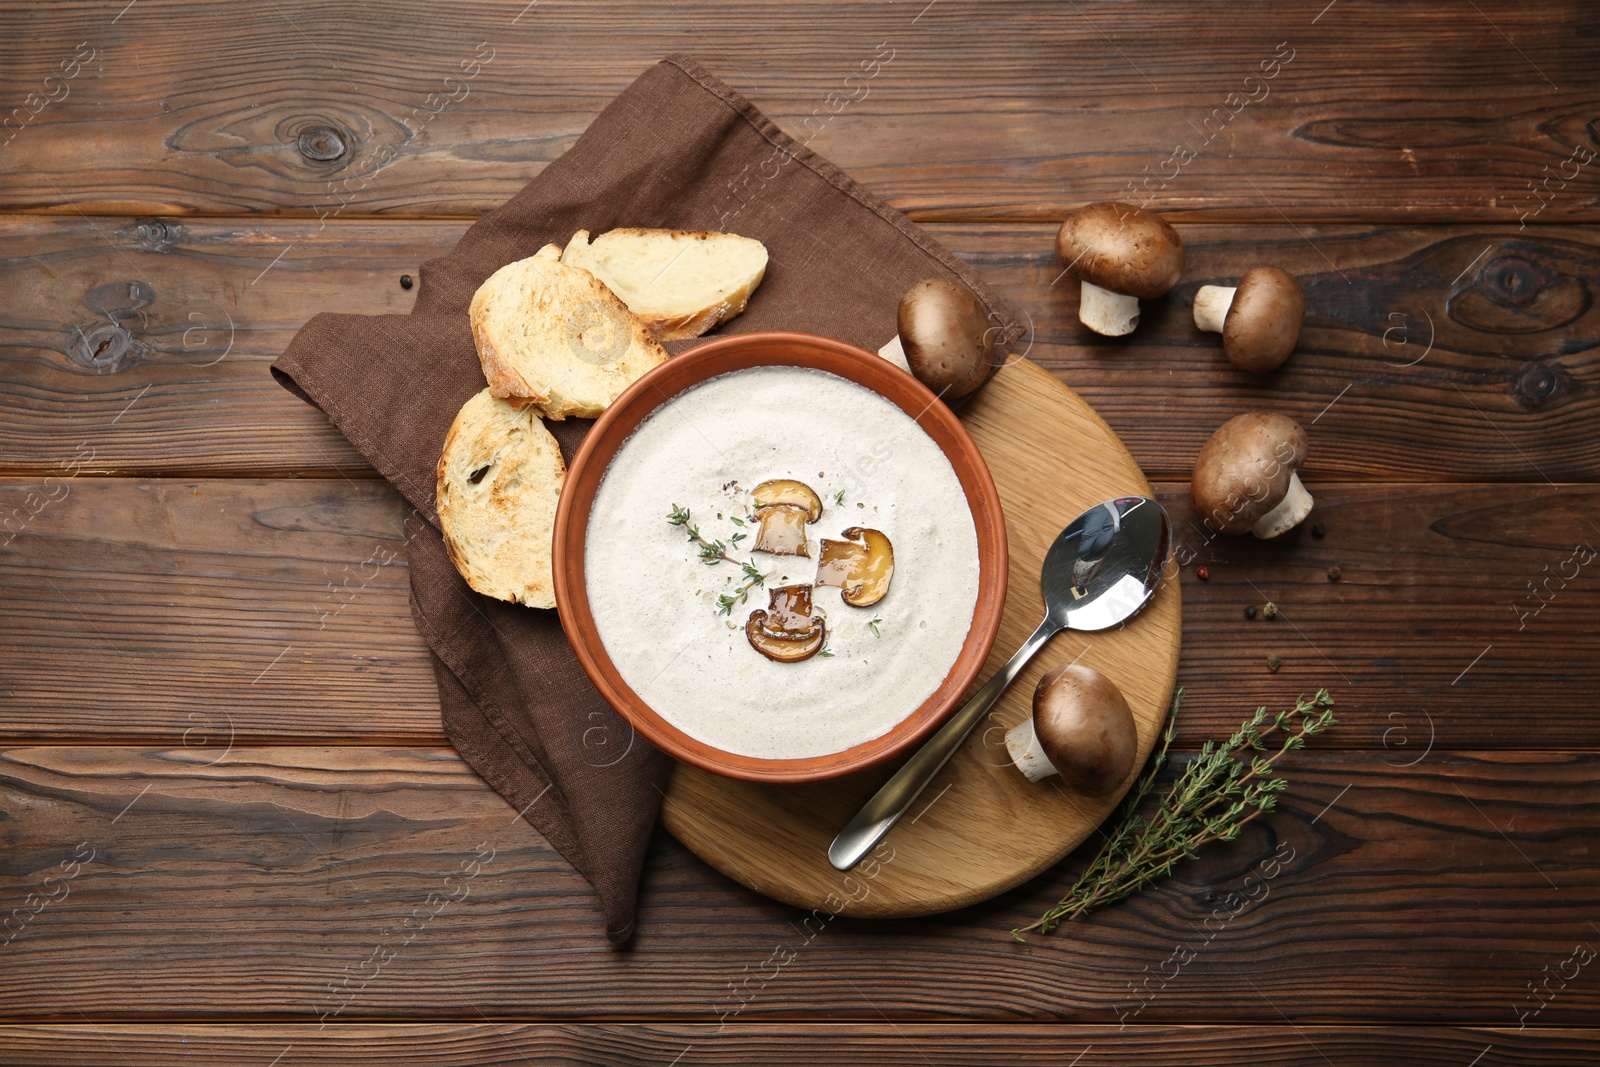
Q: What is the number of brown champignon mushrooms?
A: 5